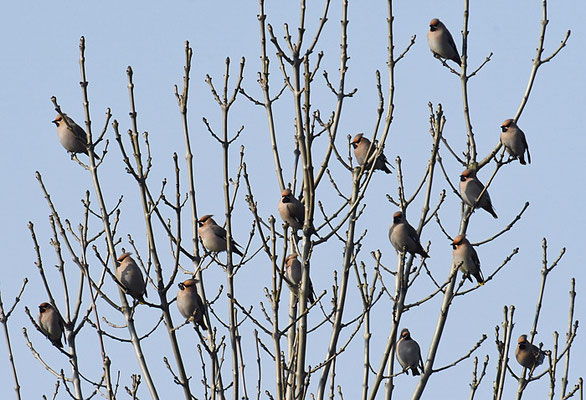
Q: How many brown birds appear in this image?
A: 15